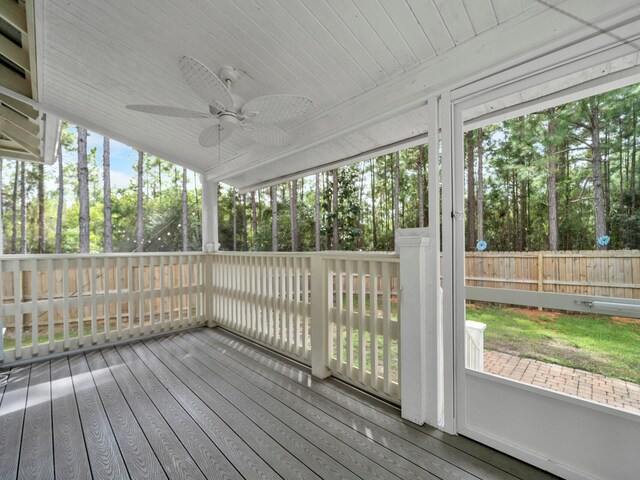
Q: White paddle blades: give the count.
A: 5